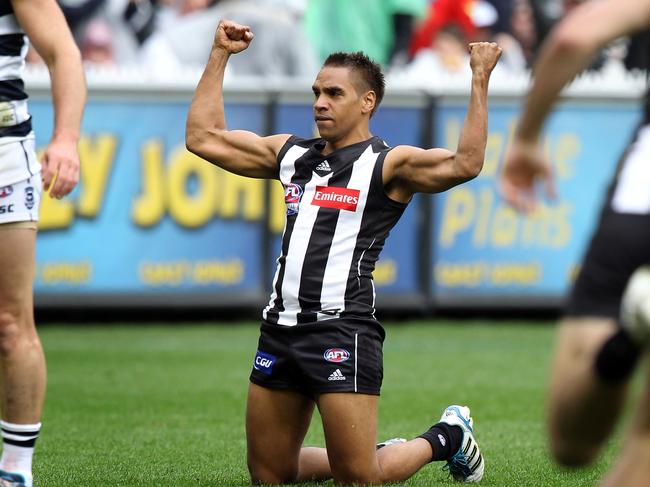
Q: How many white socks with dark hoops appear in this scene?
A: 1